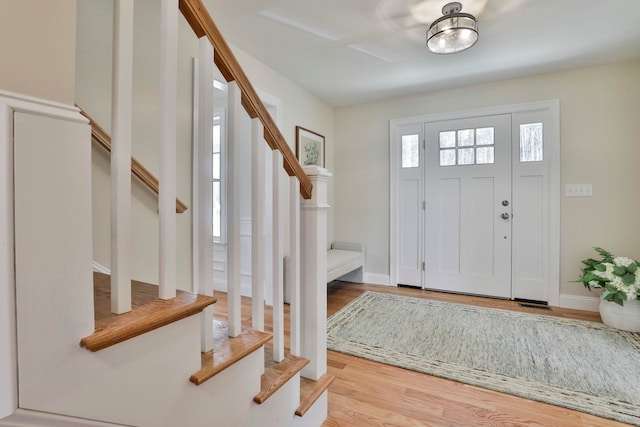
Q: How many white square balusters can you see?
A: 7